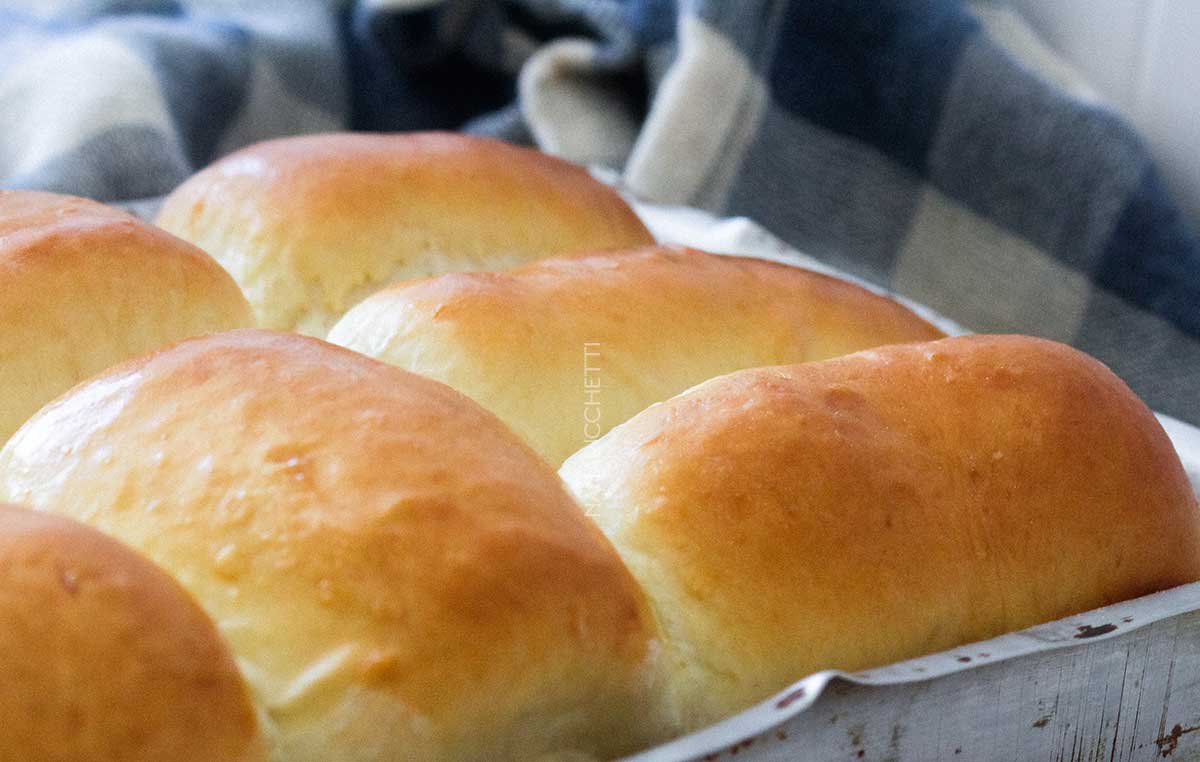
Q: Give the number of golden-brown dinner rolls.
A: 6